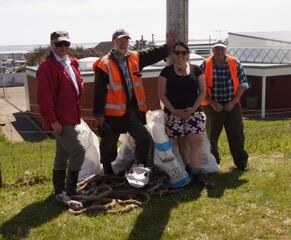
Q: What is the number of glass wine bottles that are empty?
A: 0